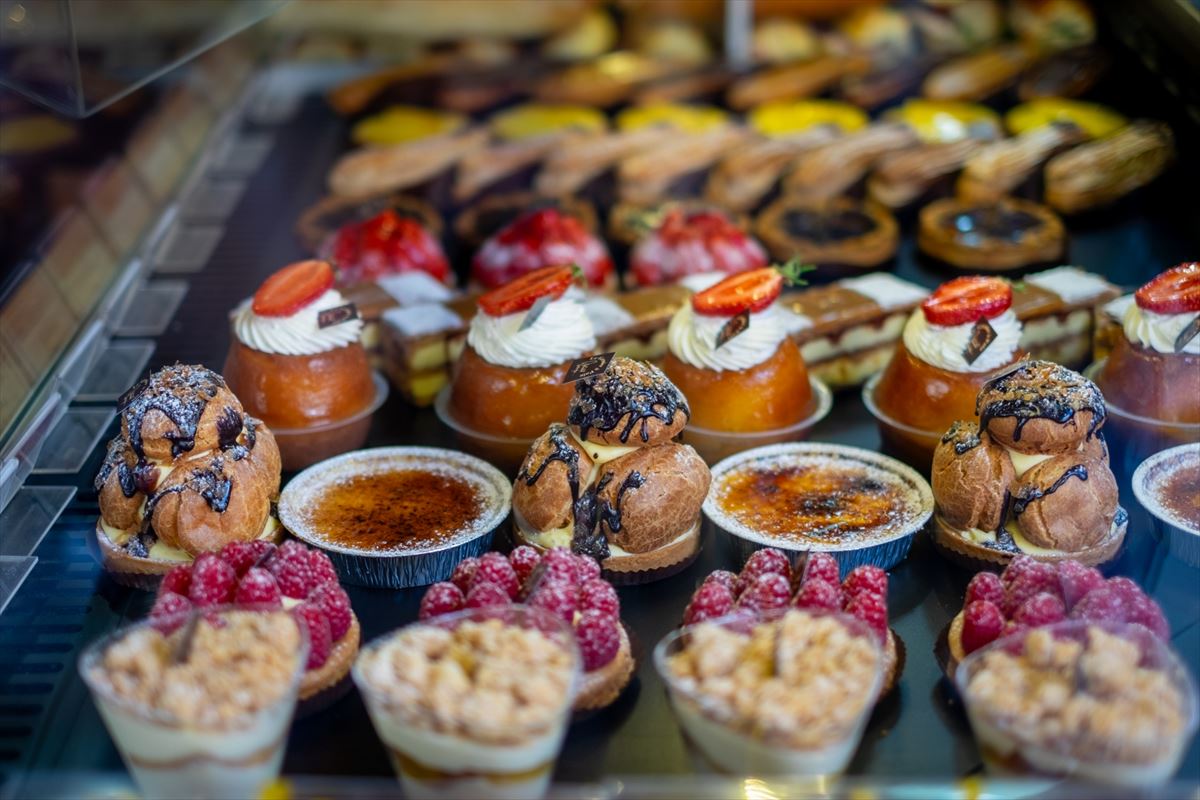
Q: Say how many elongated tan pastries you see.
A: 9